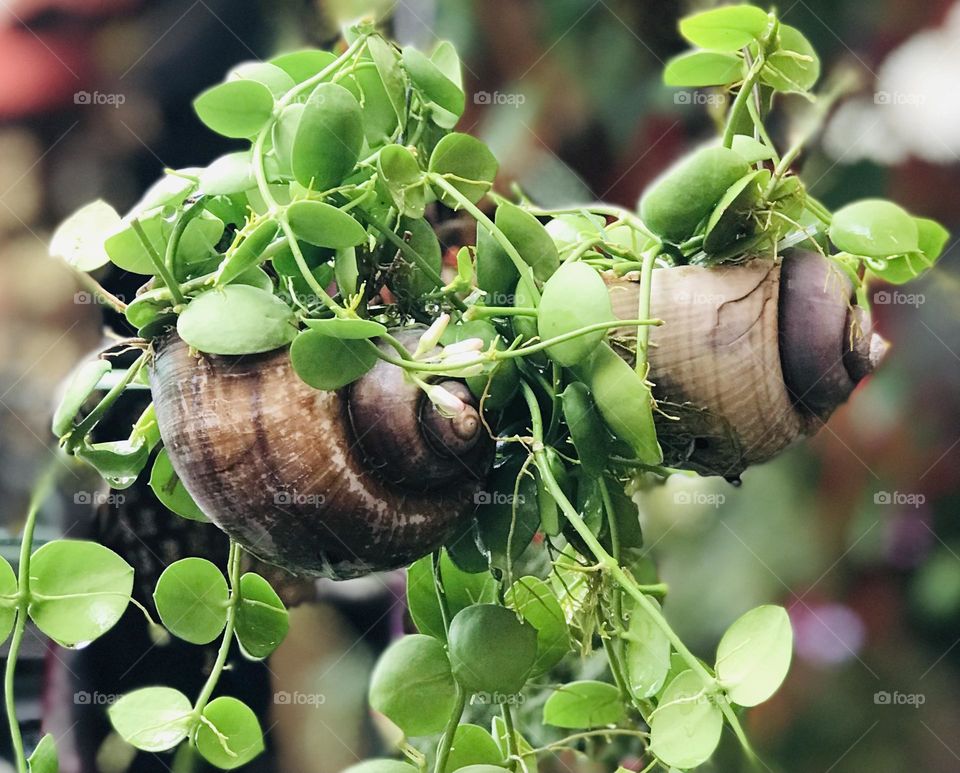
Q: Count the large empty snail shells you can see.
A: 2